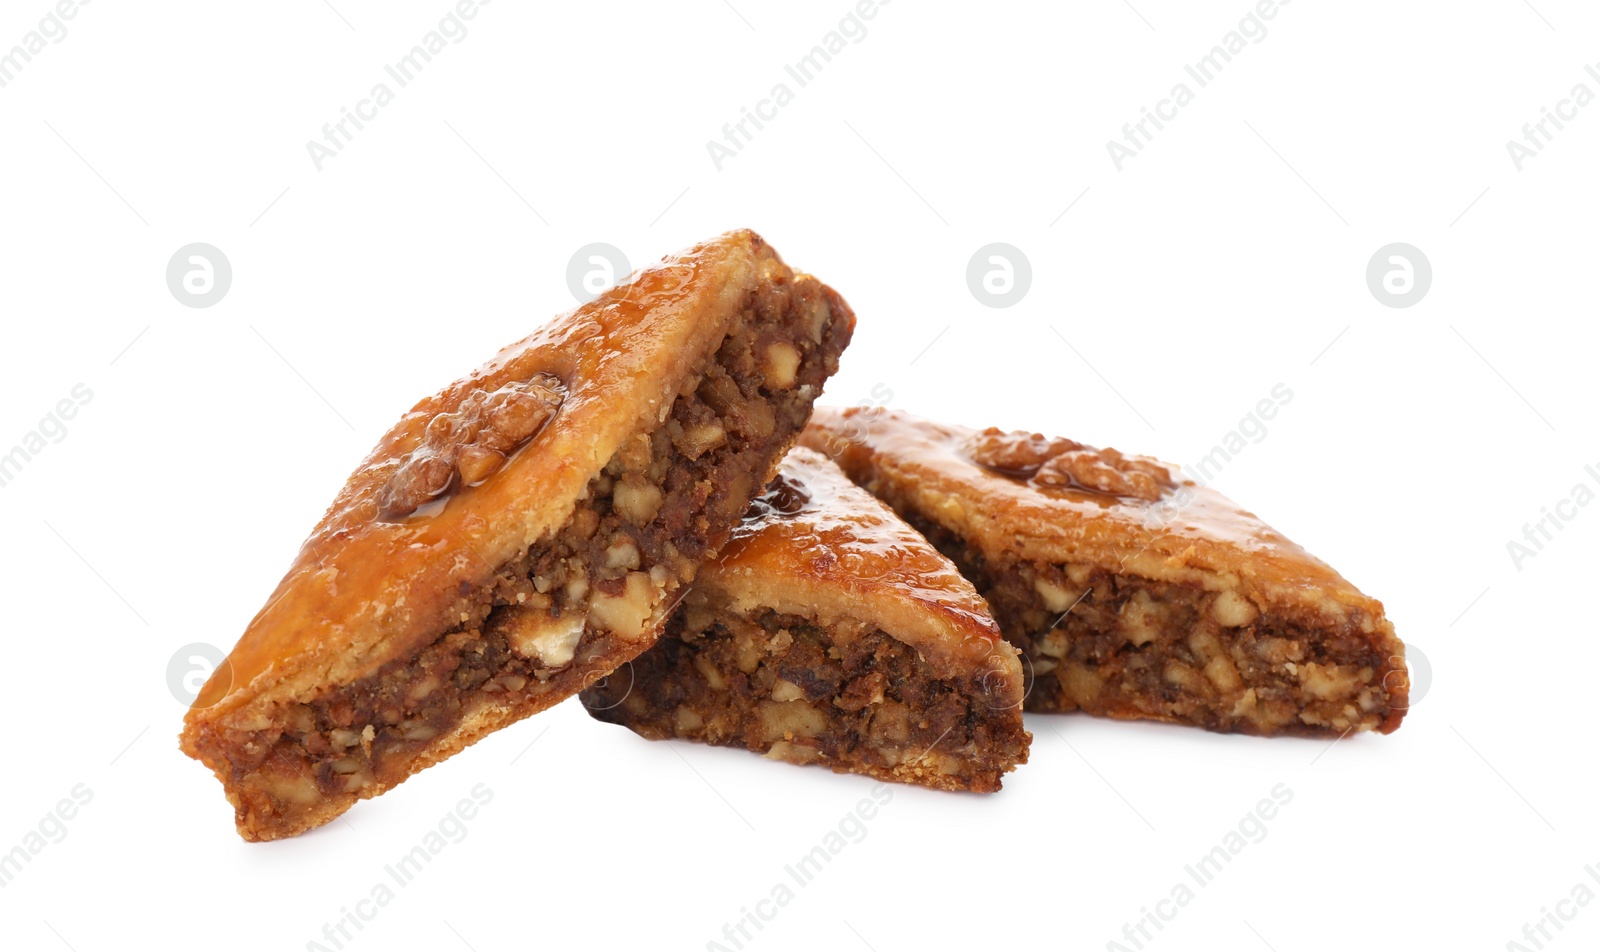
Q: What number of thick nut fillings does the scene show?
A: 3